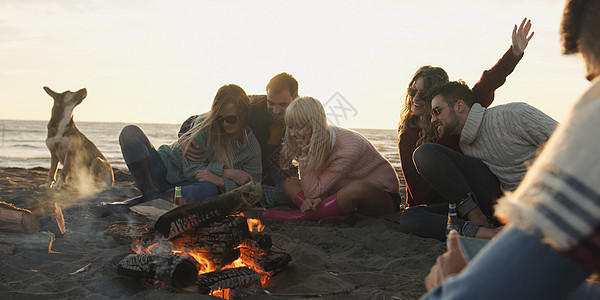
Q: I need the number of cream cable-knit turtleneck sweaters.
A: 1